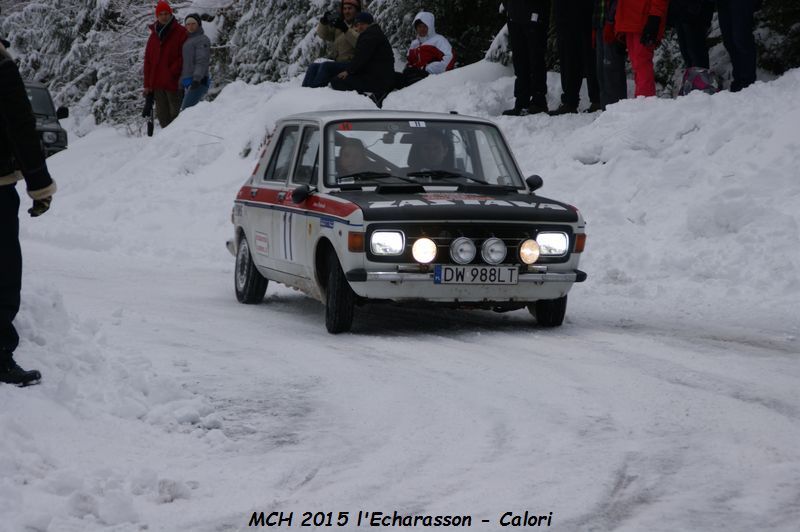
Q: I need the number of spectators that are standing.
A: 9